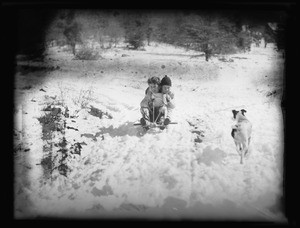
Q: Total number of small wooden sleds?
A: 1